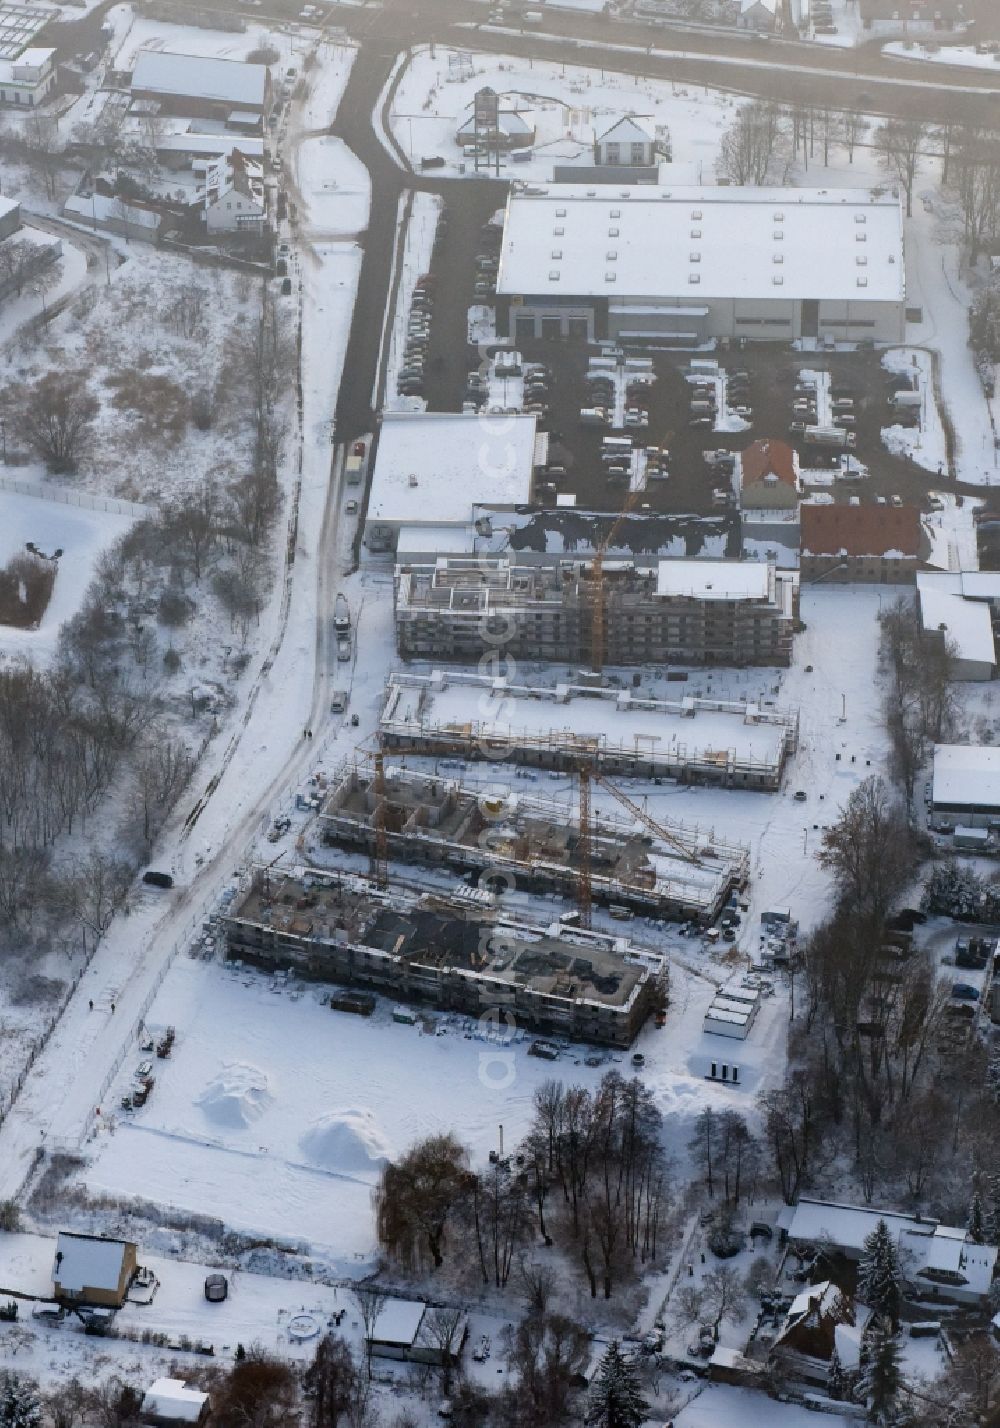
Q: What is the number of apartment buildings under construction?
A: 4